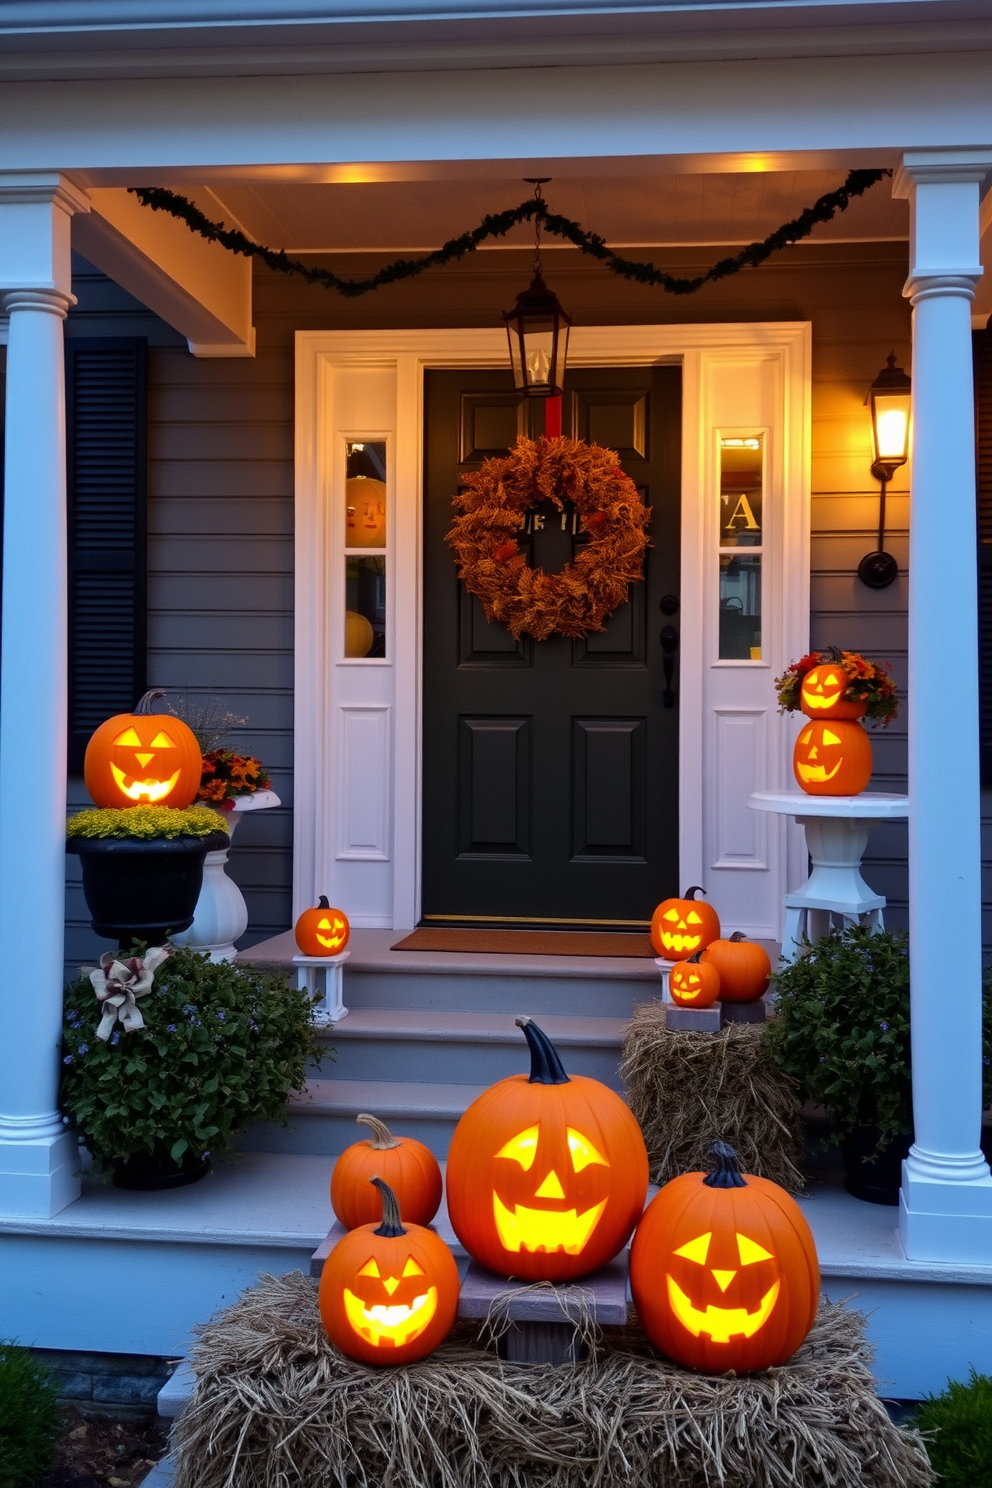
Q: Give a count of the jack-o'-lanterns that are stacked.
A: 2